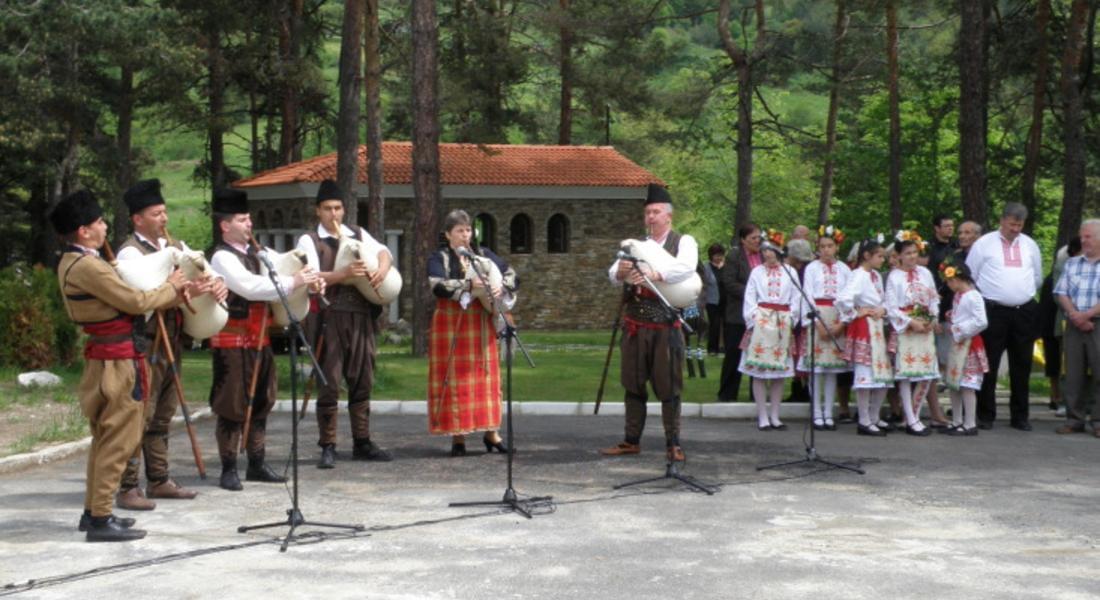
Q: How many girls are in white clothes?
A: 5